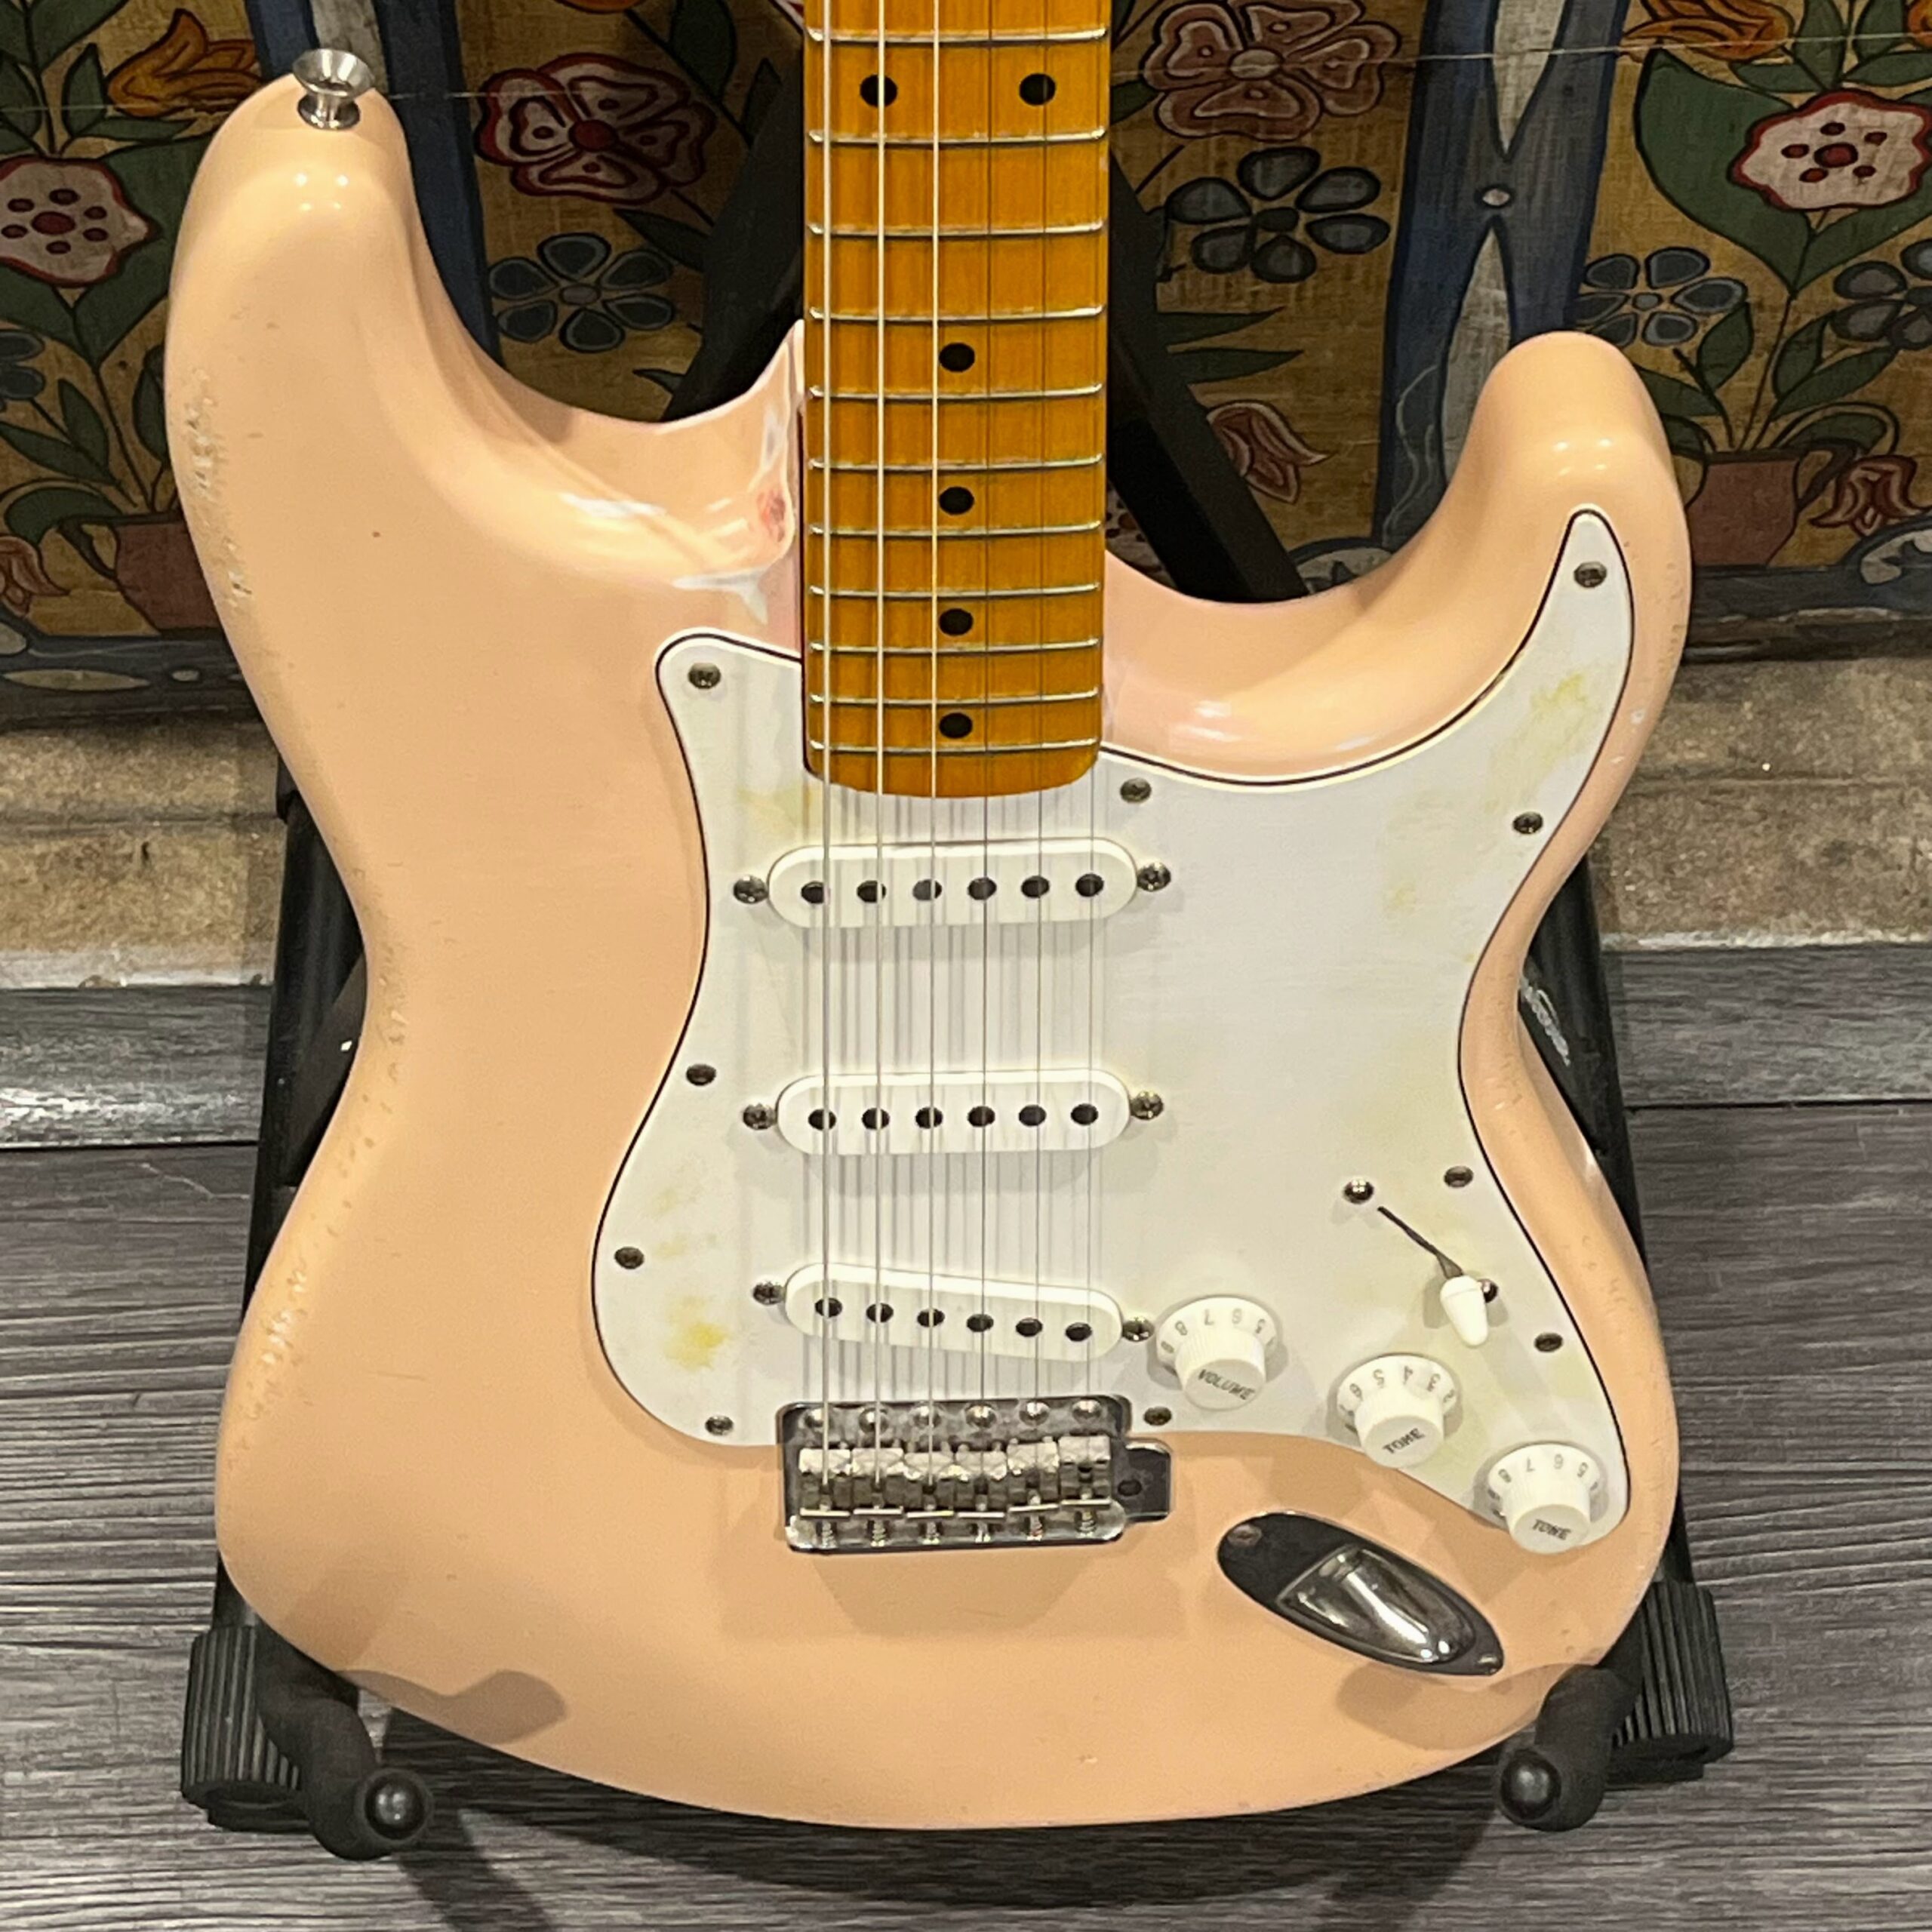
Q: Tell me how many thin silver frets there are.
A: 11